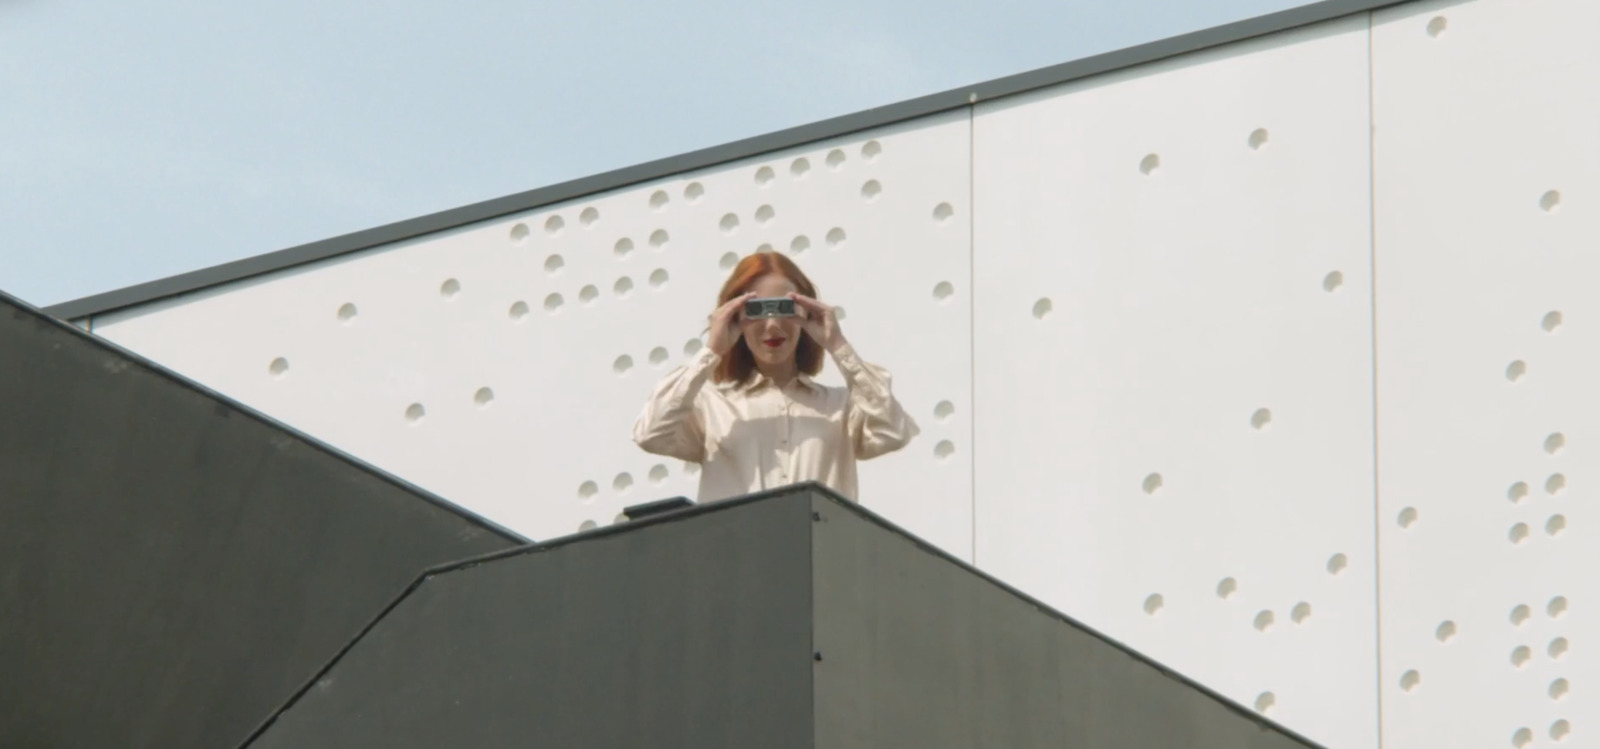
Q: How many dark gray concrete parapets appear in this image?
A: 2